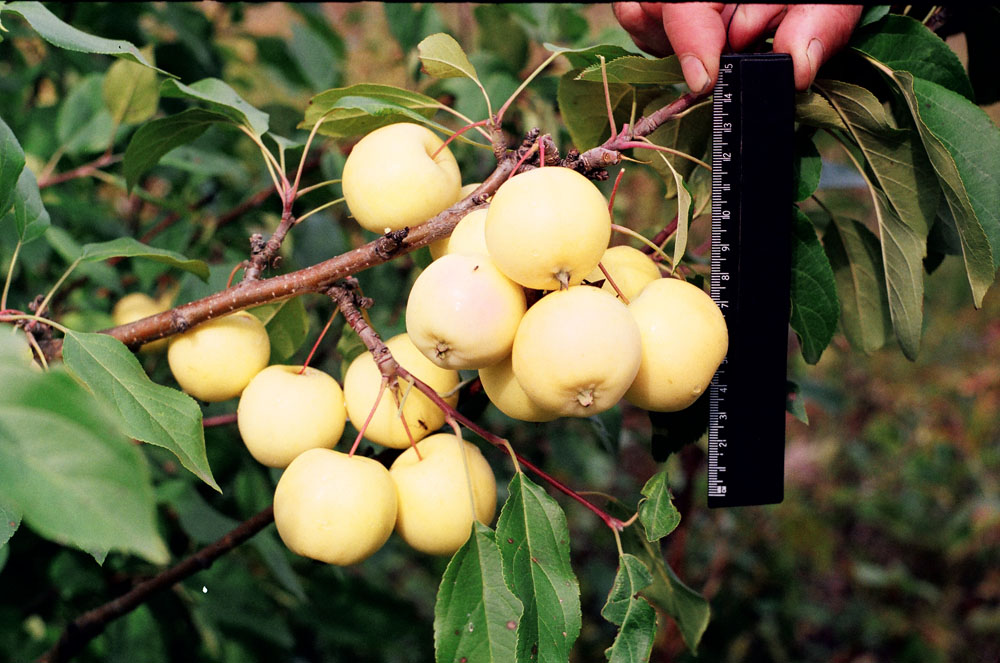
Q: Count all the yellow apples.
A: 15